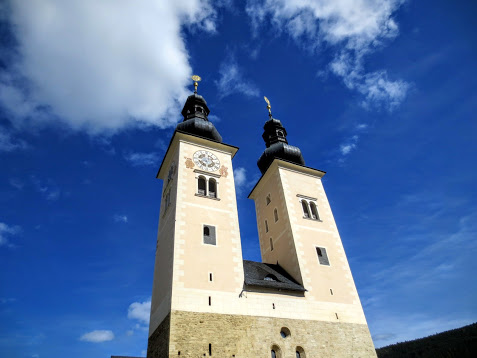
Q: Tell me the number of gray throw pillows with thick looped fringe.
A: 0